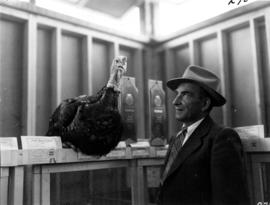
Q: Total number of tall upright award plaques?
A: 2